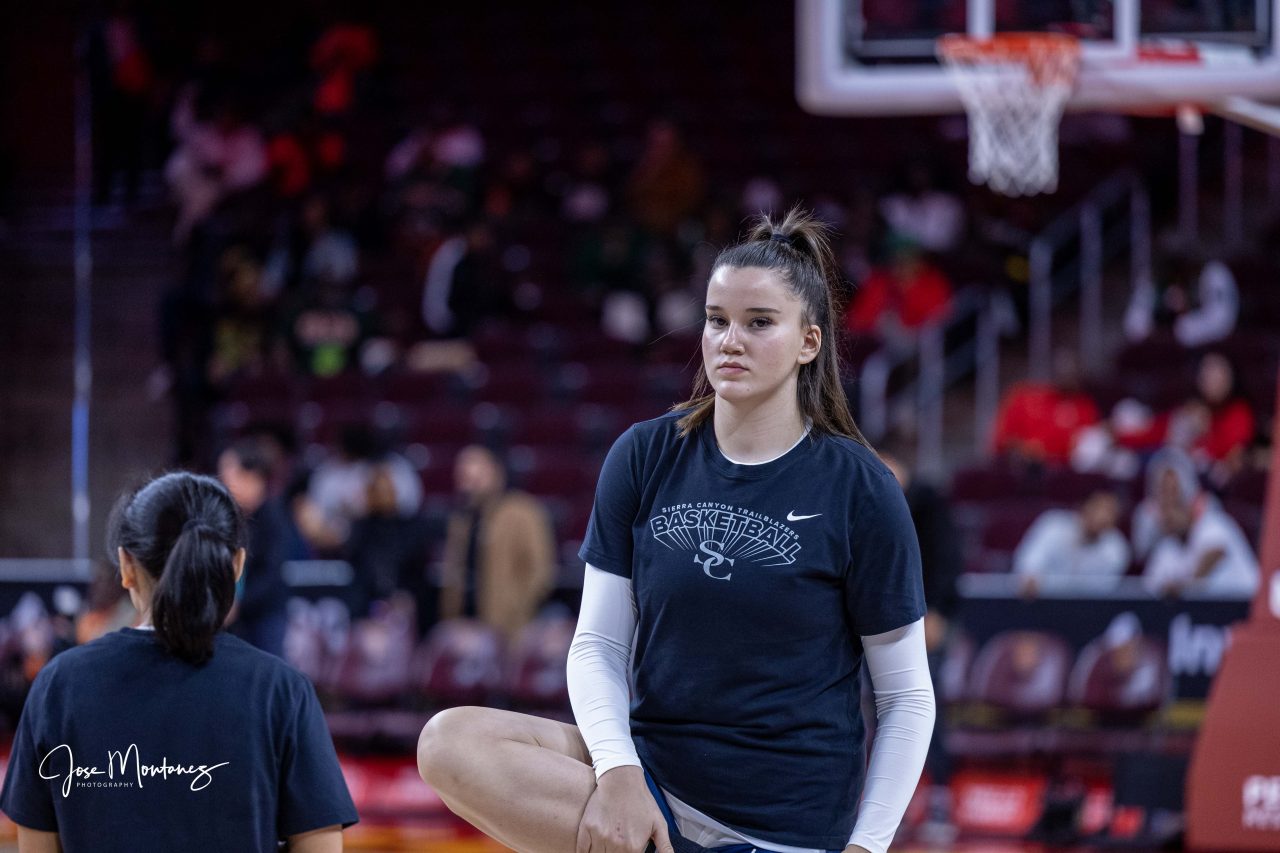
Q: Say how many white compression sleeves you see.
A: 2